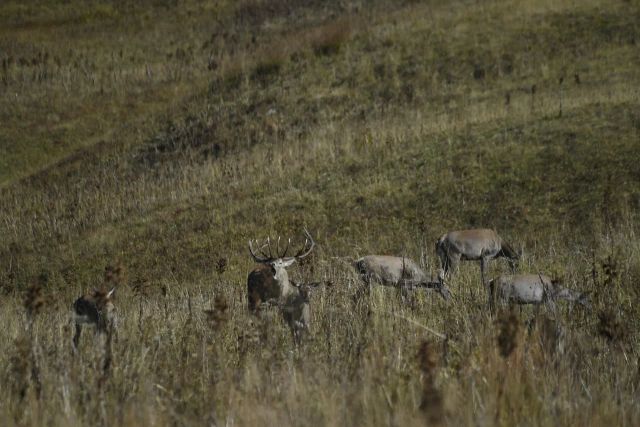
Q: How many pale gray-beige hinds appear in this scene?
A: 3